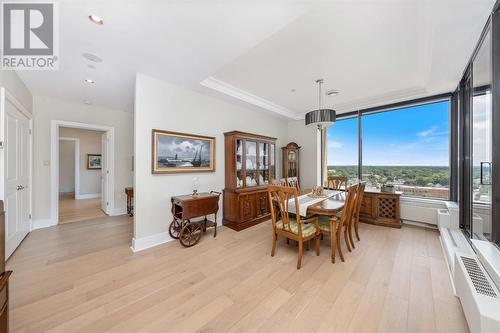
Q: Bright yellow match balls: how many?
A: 0